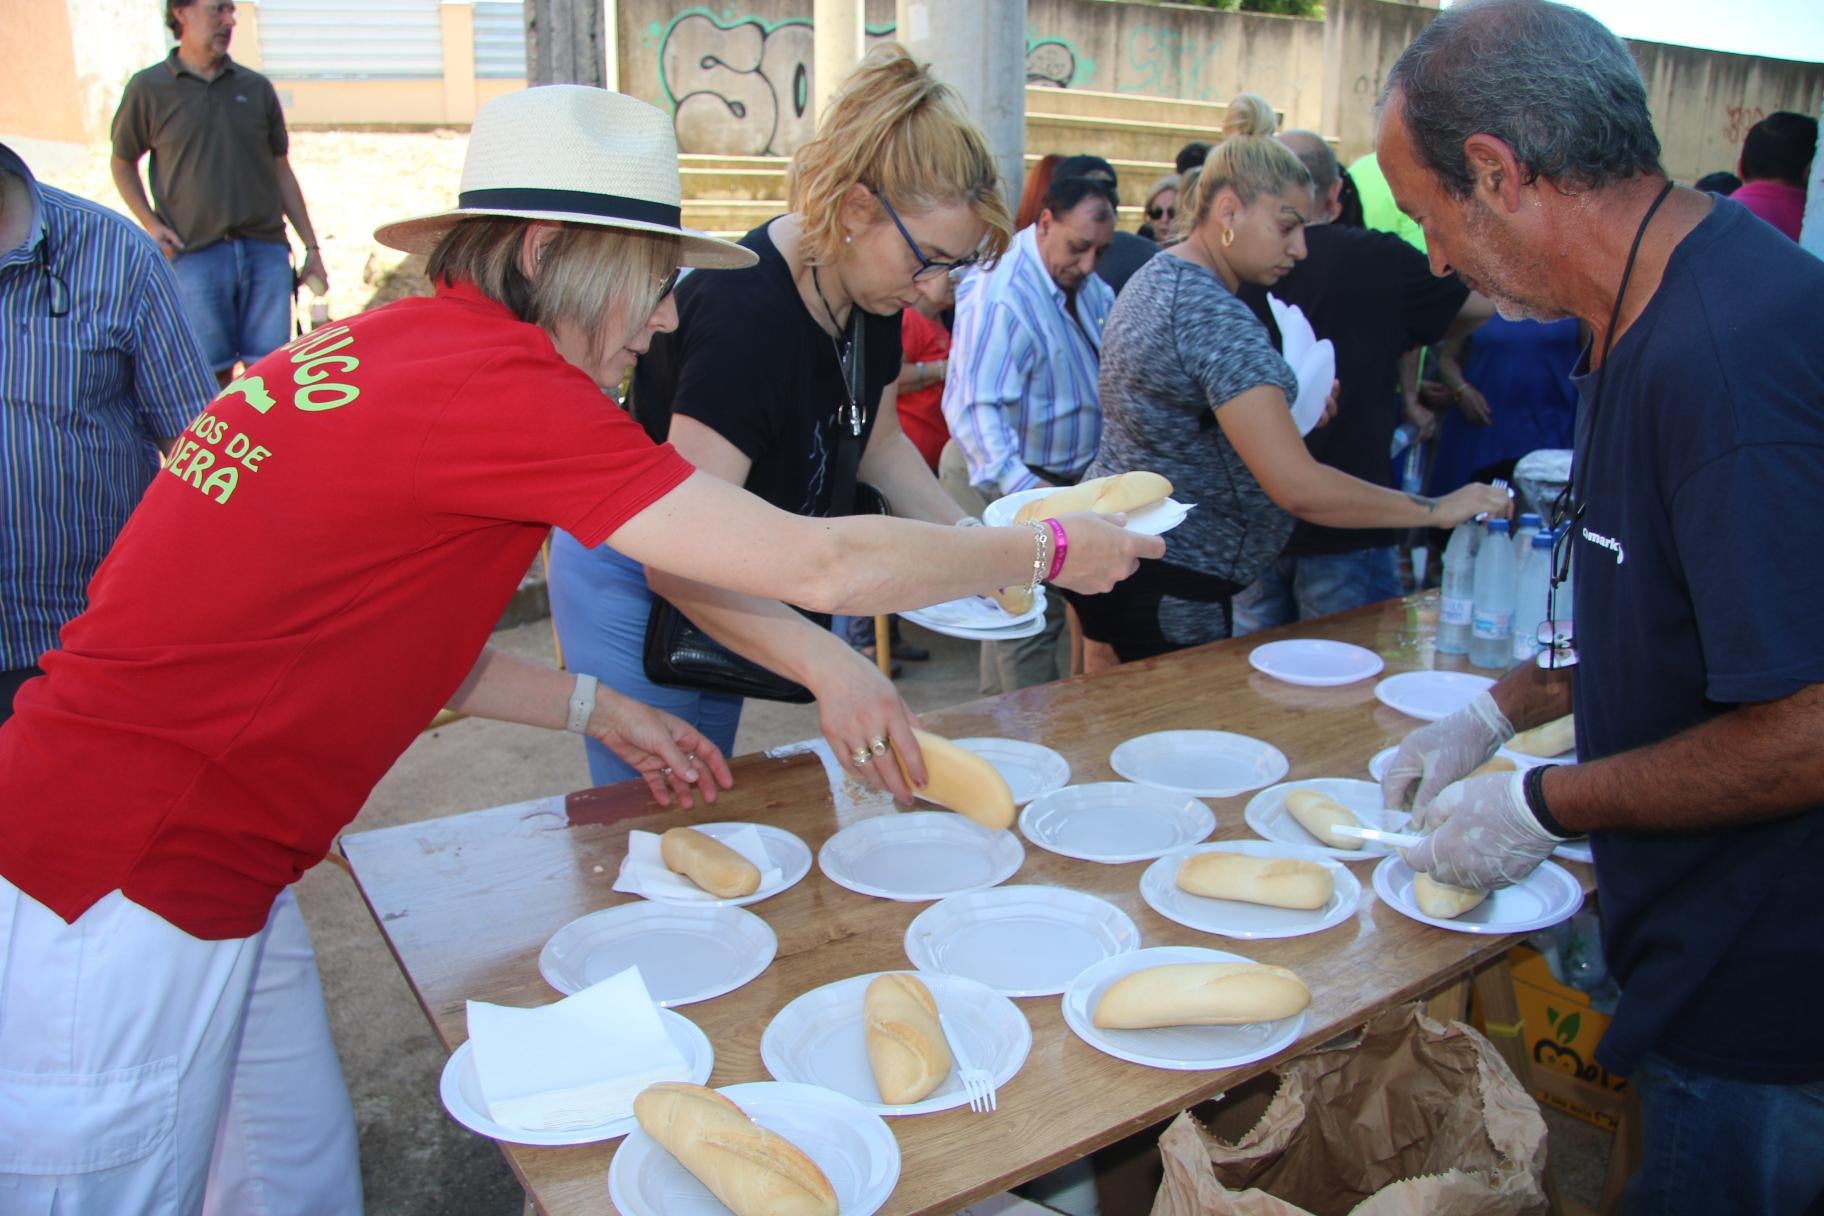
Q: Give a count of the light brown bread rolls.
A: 12